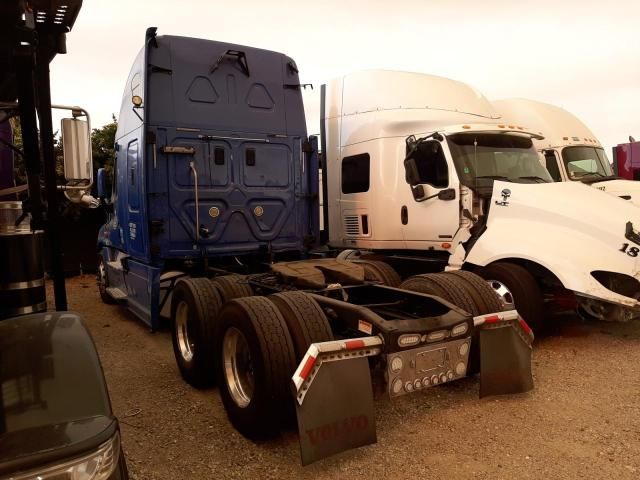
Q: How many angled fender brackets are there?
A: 2